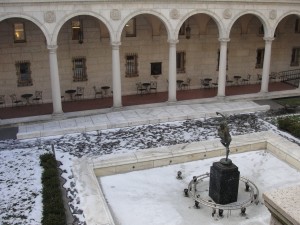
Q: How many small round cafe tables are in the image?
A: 7